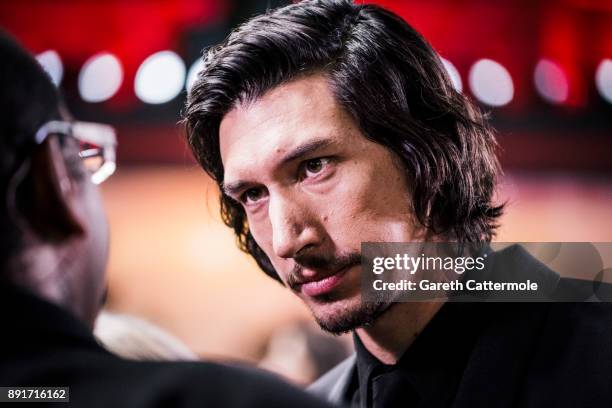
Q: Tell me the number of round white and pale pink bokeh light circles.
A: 8